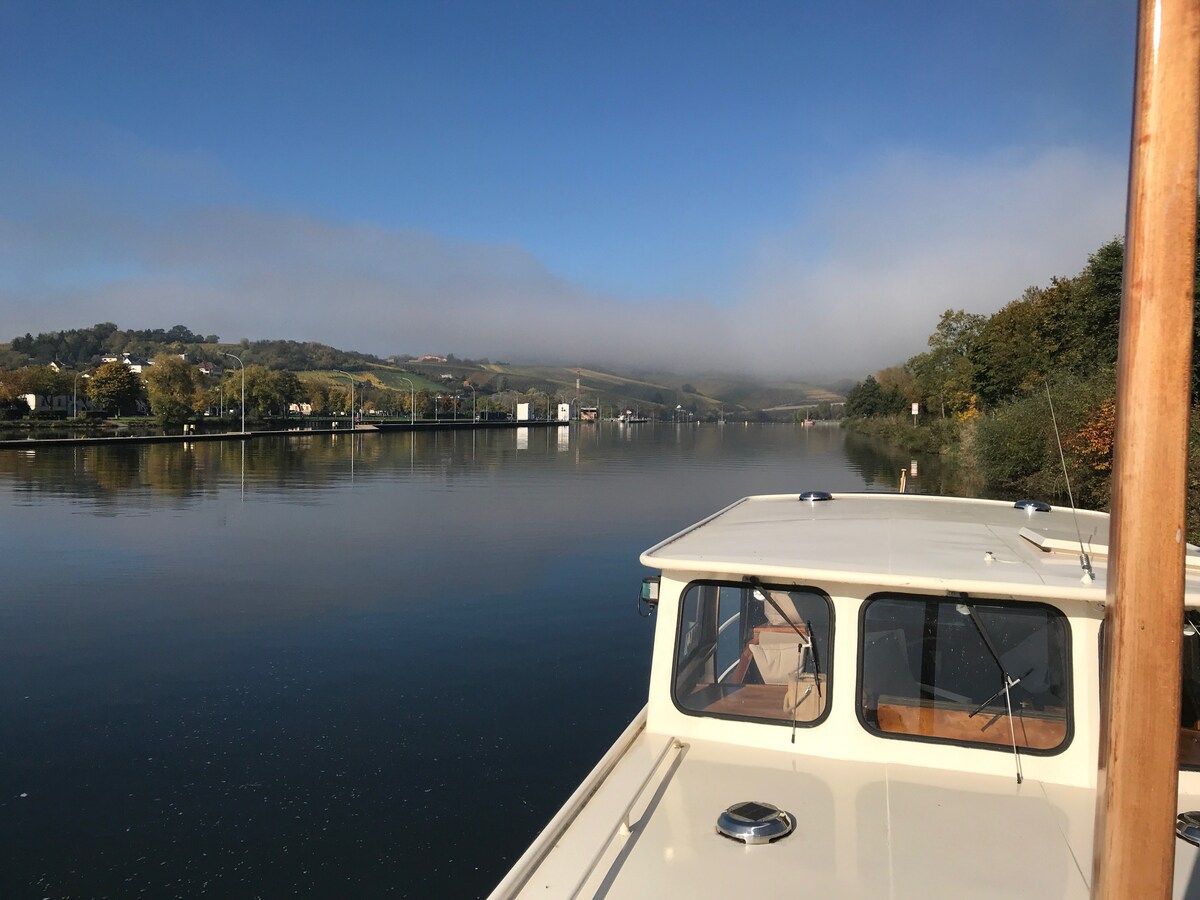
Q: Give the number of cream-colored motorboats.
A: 1